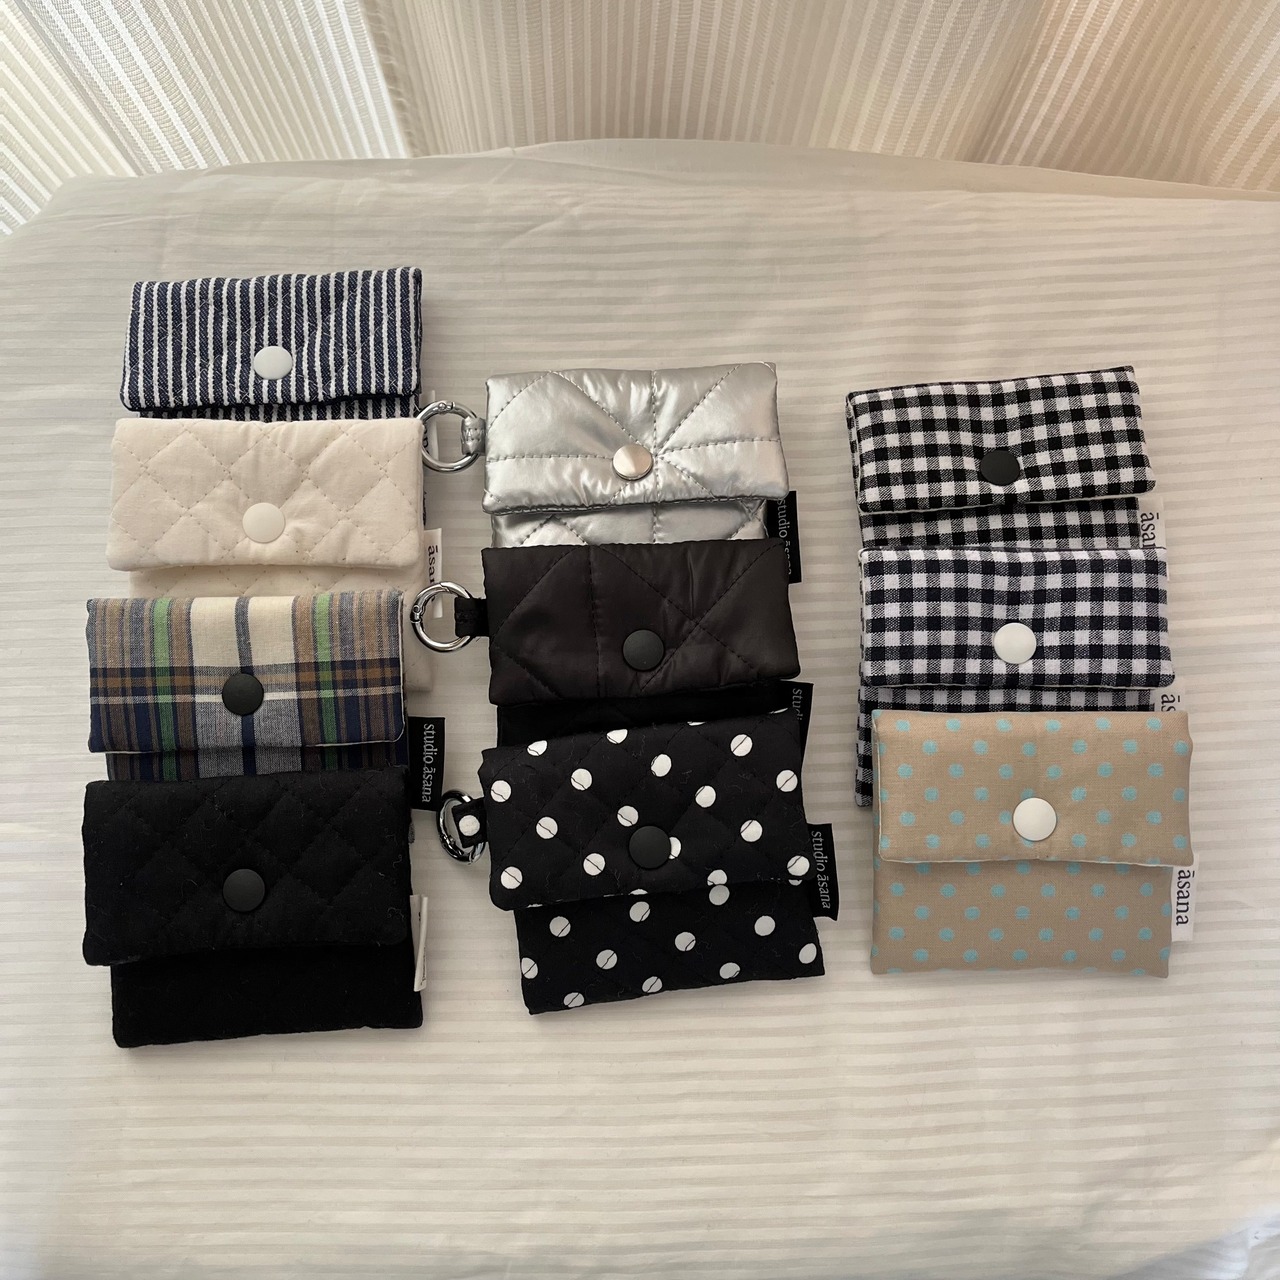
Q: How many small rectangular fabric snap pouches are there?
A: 10